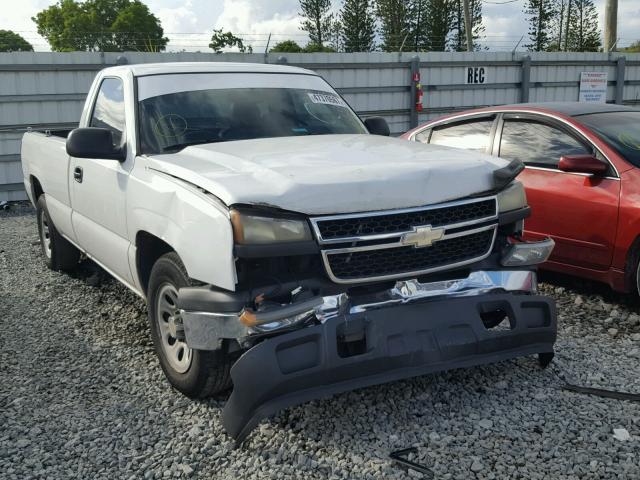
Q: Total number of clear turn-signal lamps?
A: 1